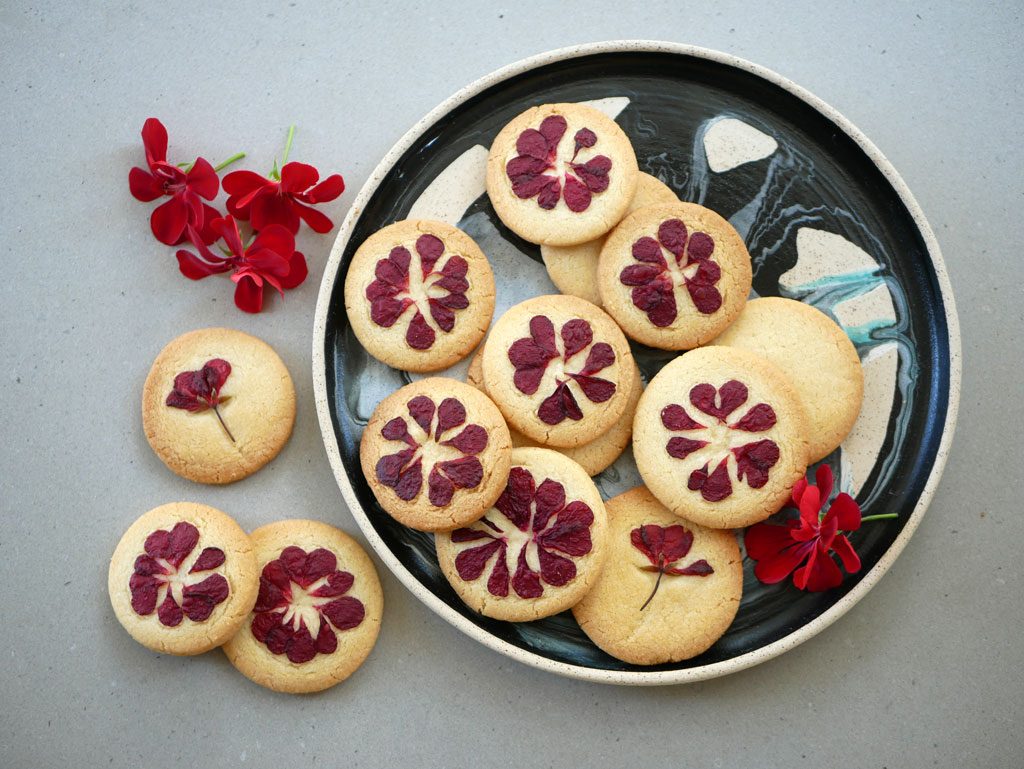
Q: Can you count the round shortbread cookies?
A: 14